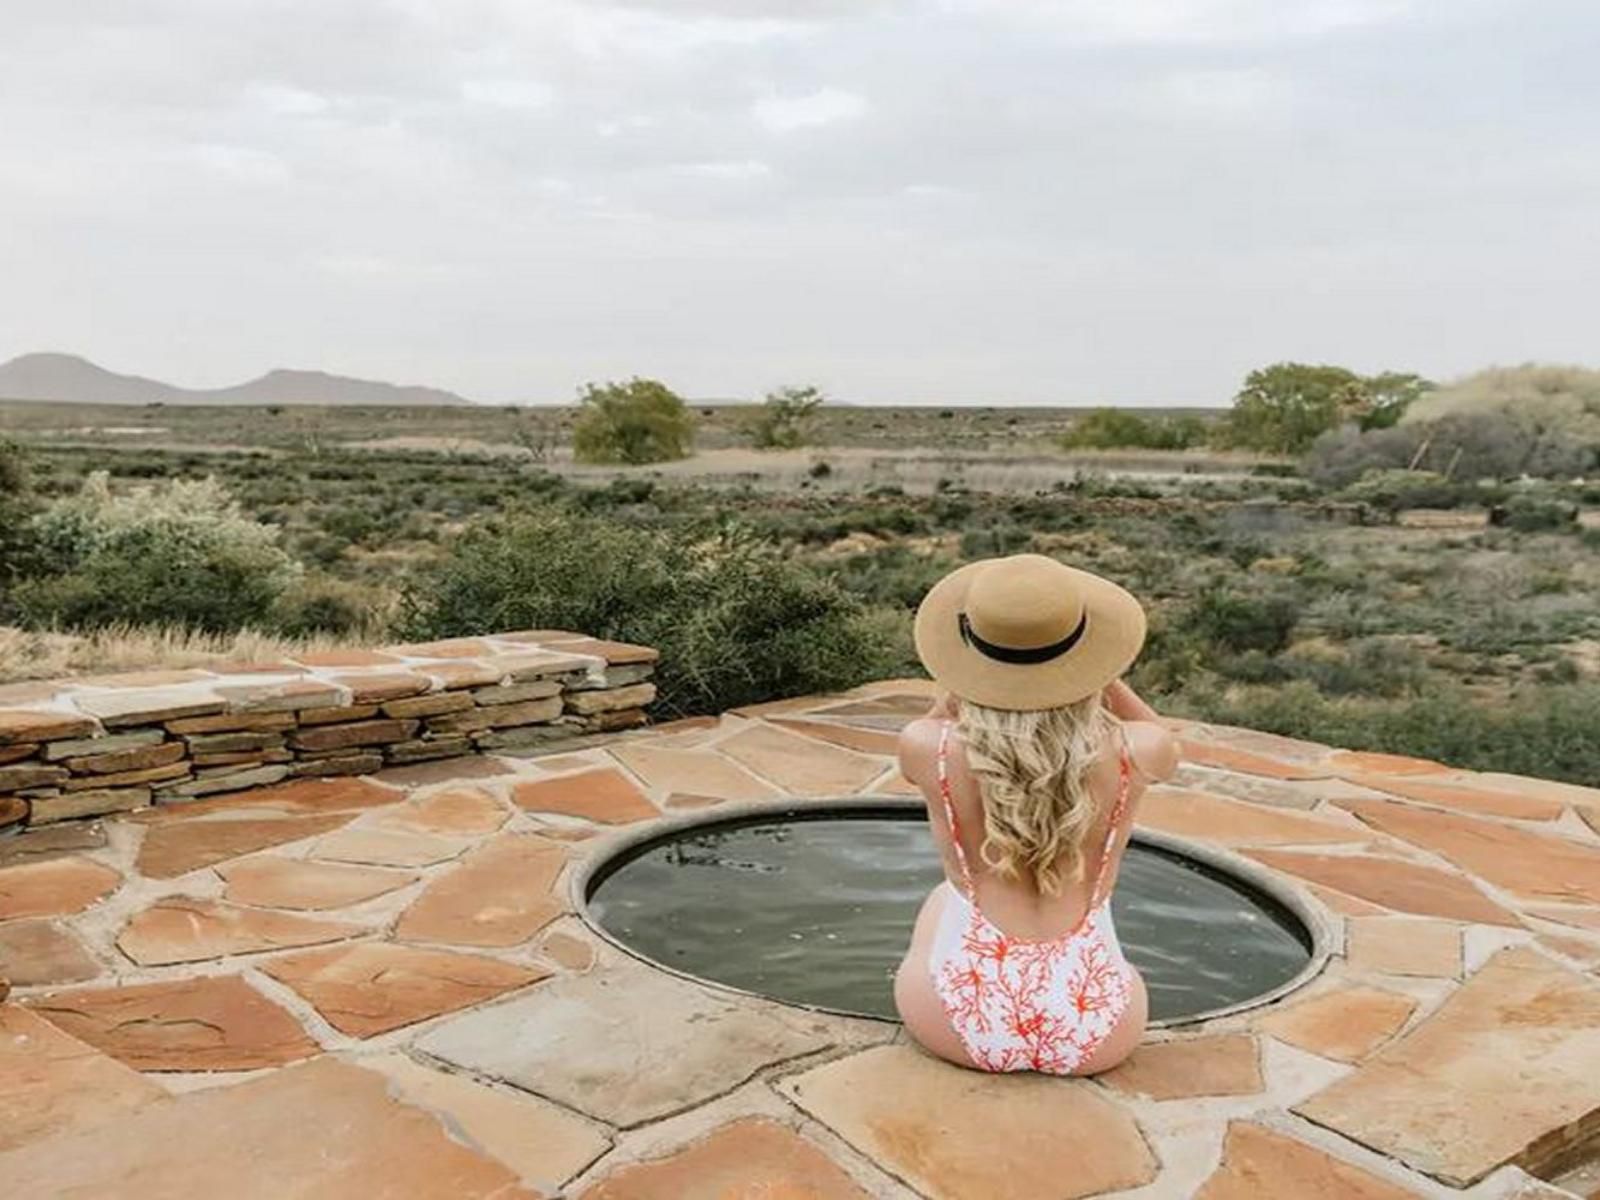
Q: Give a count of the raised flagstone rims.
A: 1